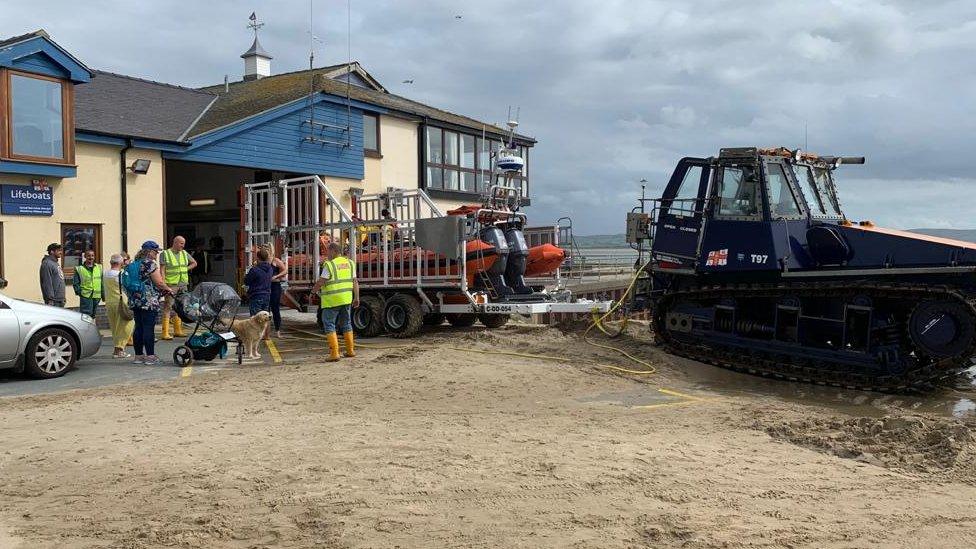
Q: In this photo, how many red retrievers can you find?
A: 0